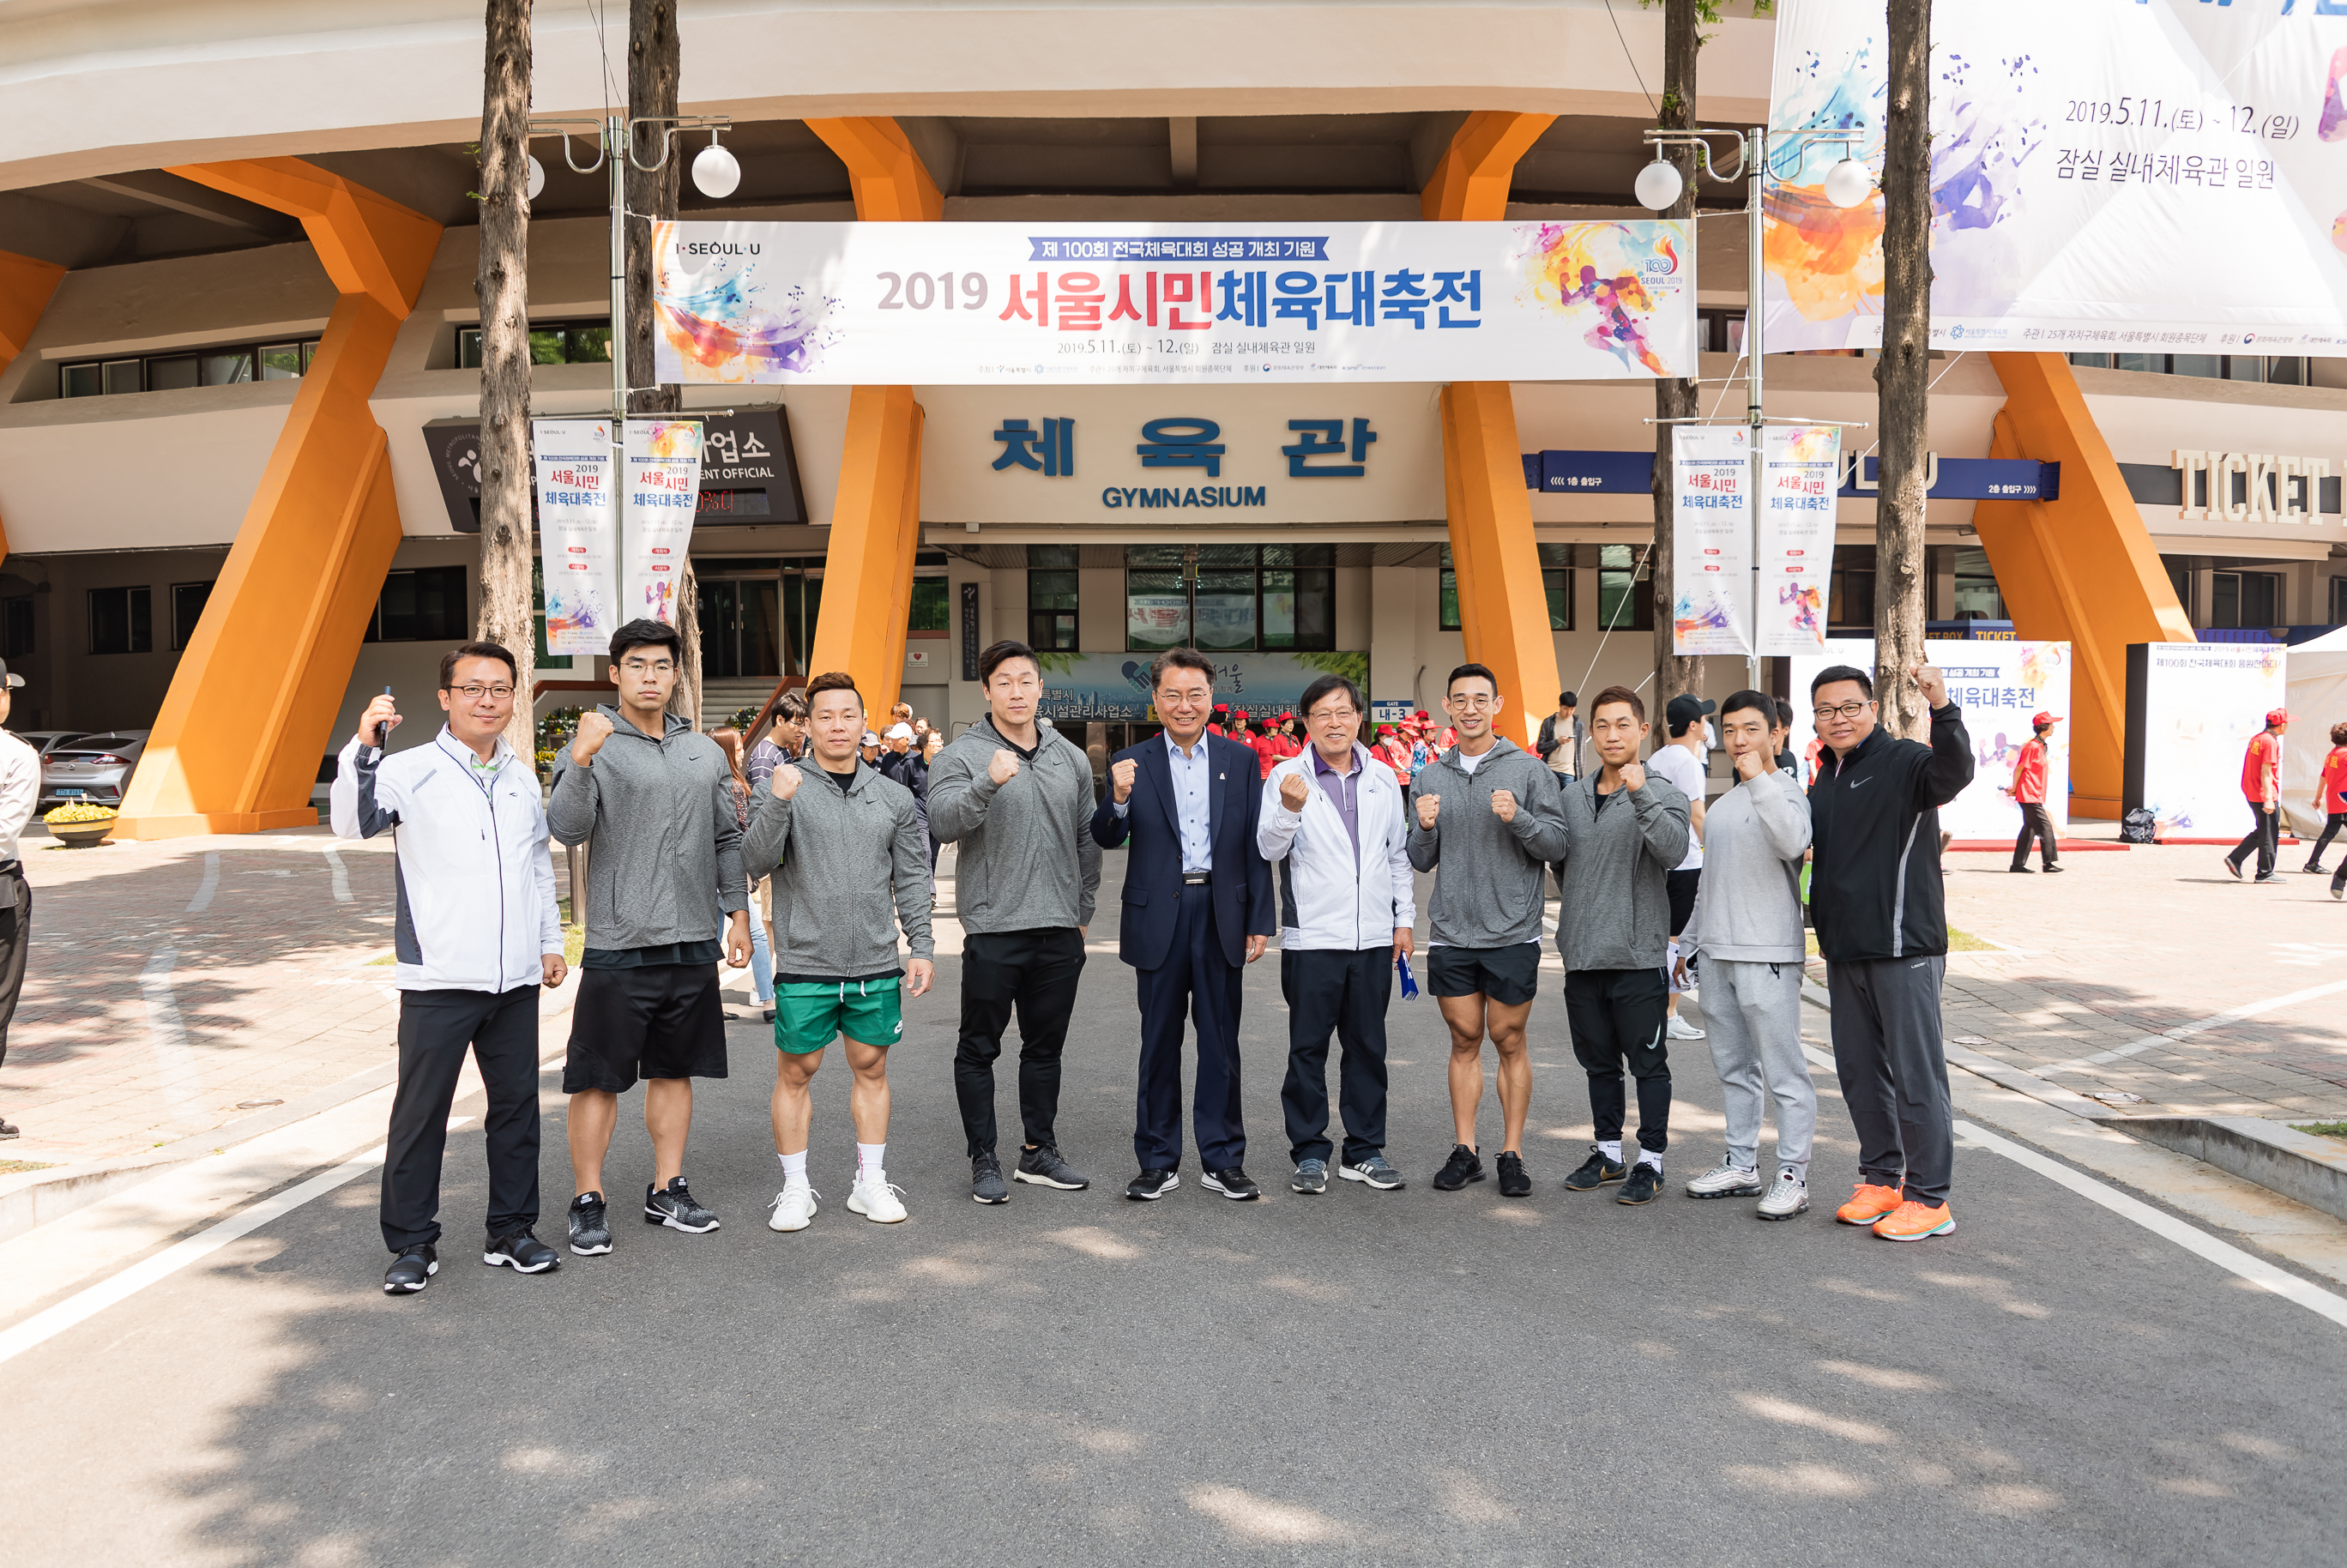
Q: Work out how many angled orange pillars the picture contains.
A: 5